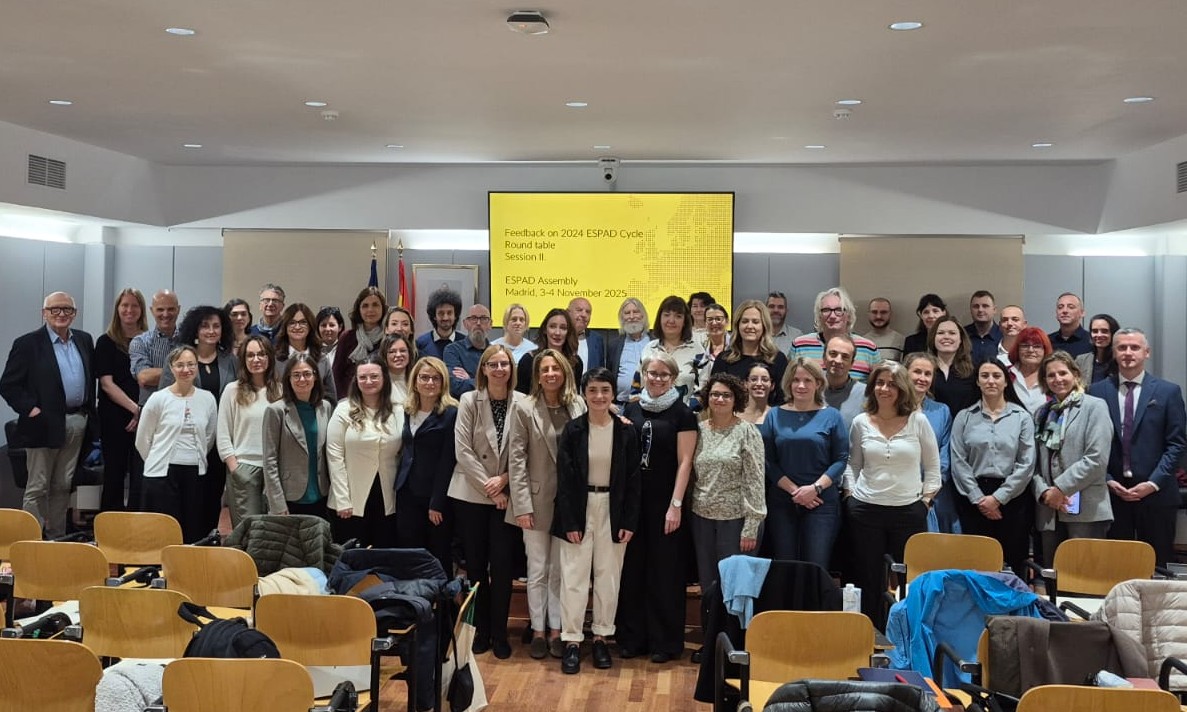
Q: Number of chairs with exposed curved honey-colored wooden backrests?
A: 12